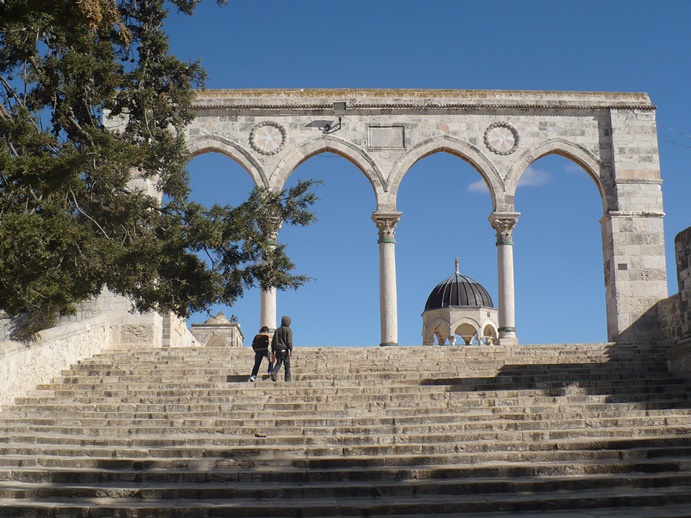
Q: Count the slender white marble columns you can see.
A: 3